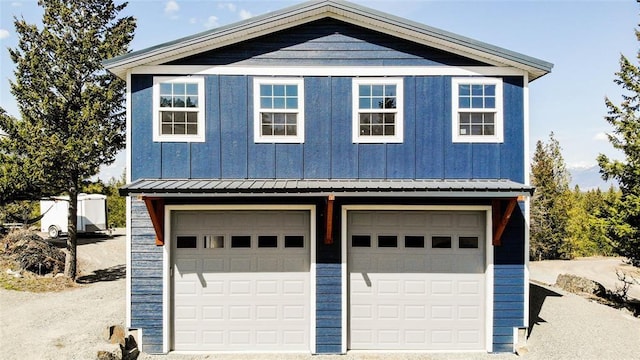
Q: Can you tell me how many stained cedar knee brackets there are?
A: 3